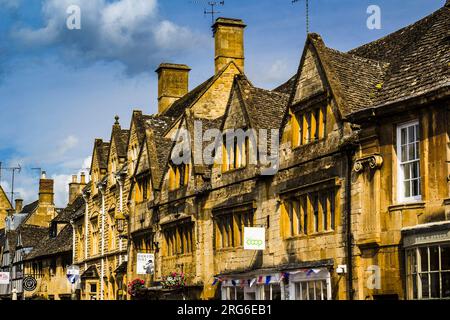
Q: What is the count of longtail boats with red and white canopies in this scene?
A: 0